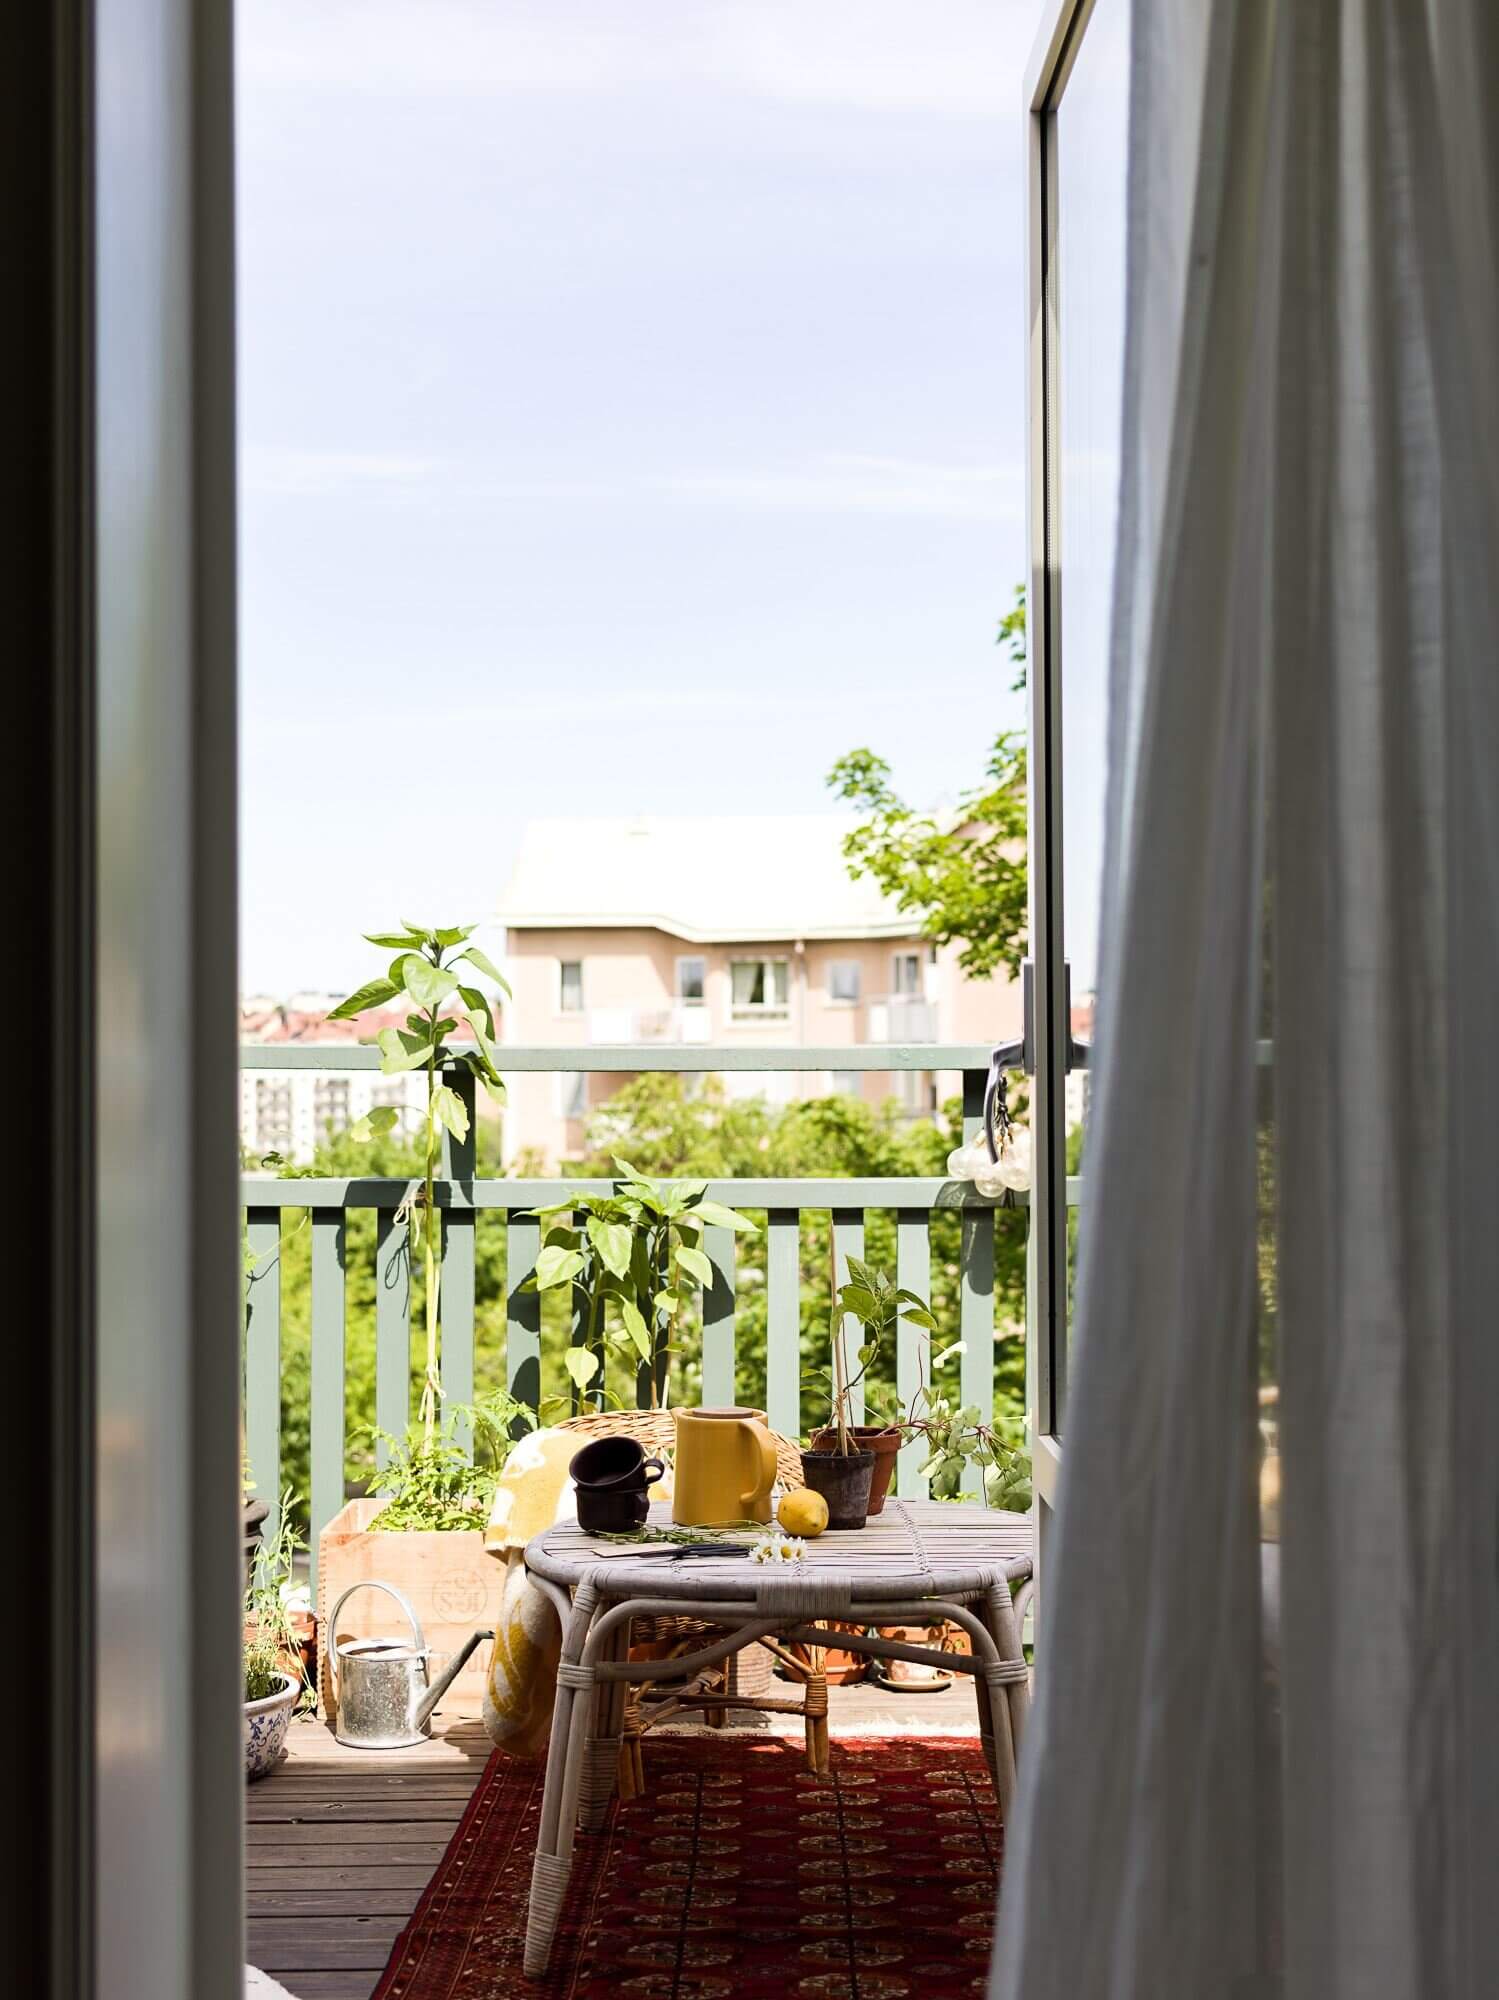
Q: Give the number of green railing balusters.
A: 12